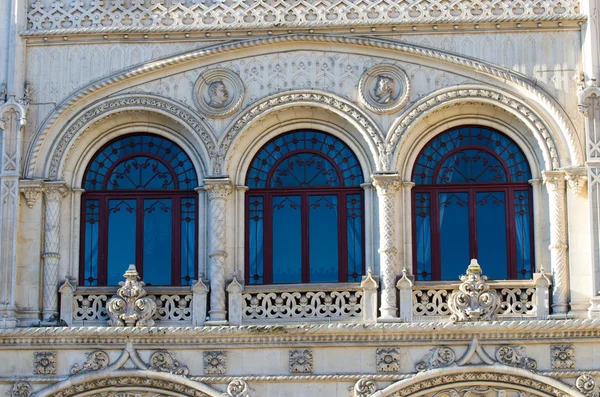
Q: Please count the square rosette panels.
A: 5